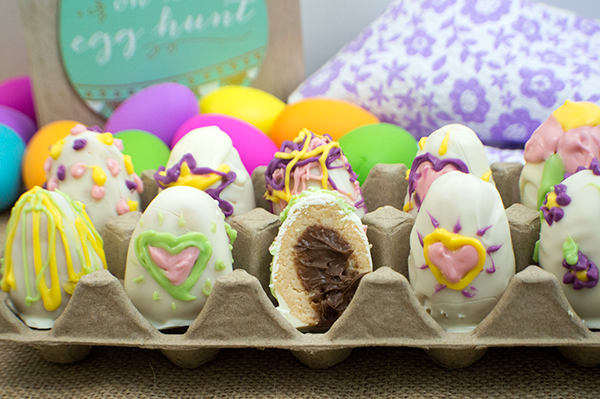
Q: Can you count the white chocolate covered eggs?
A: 10